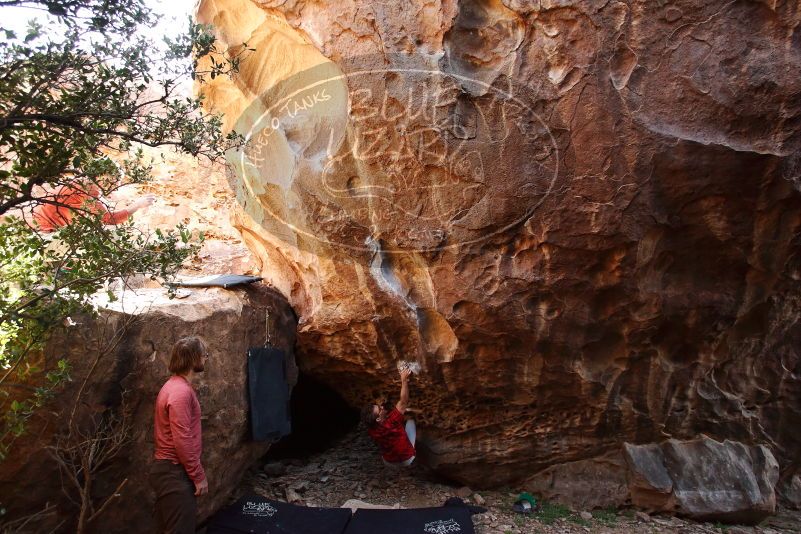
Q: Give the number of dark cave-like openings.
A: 1